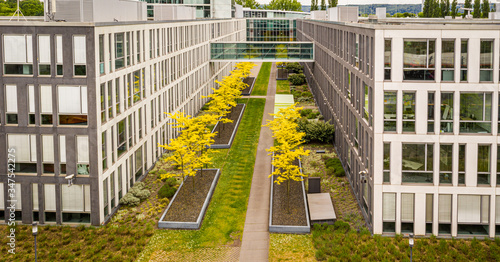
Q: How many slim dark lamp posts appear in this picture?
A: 2